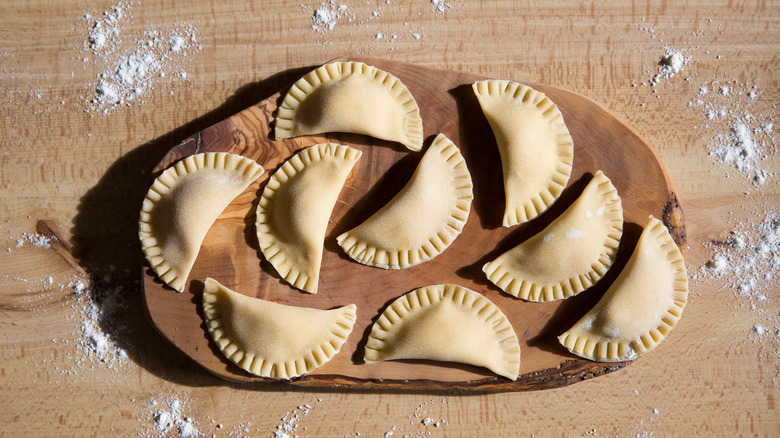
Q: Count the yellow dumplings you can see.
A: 9